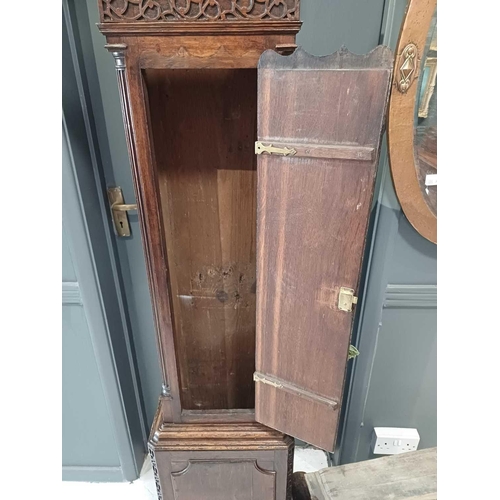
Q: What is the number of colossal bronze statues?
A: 0